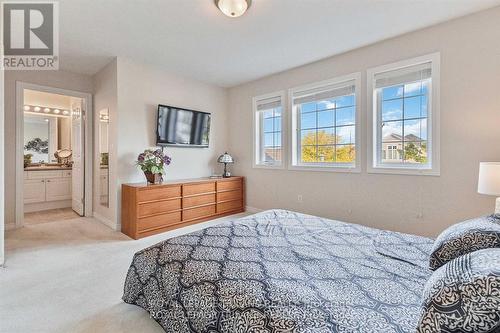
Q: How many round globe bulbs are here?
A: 5